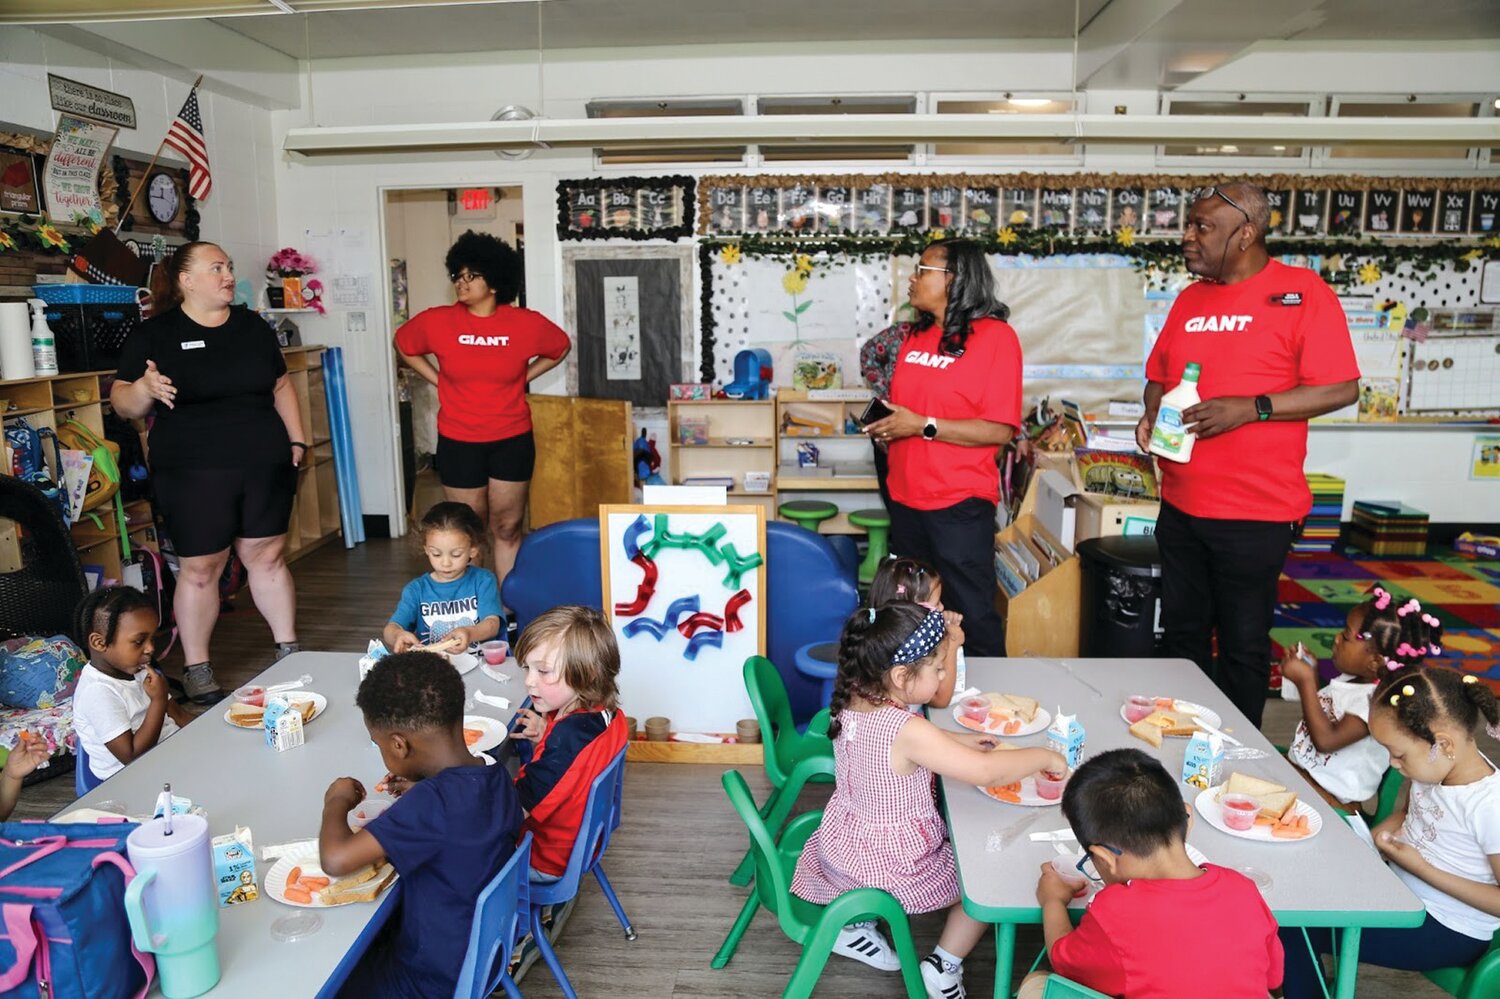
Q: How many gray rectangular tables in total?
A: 2